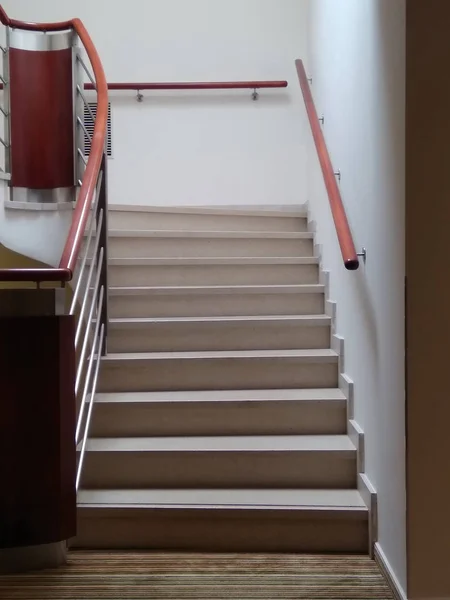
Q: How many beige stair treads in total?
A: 9